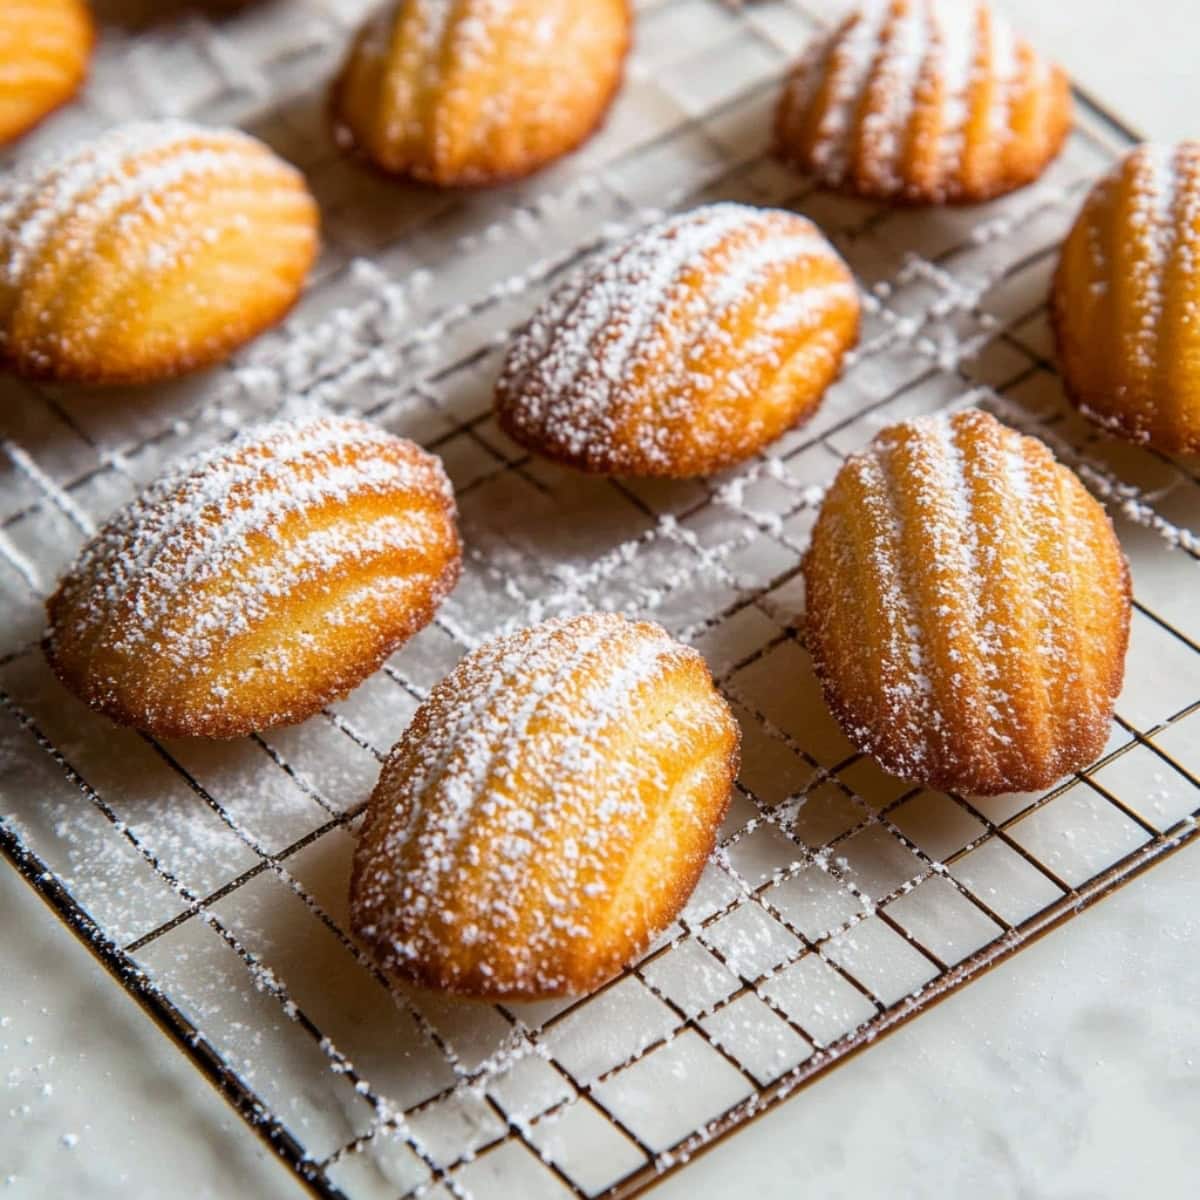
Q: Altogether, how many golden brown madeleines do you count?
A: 9